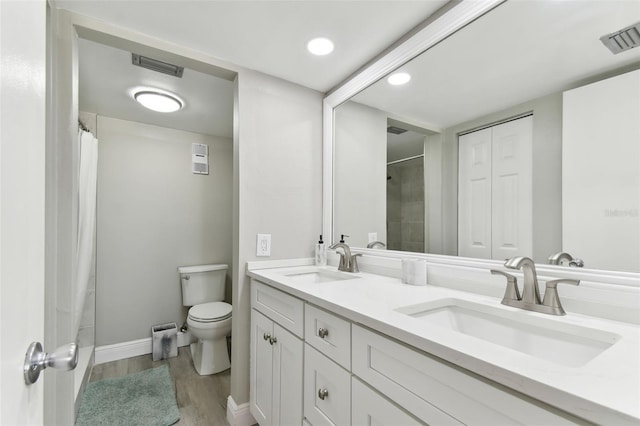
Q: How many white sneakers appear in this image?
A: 0